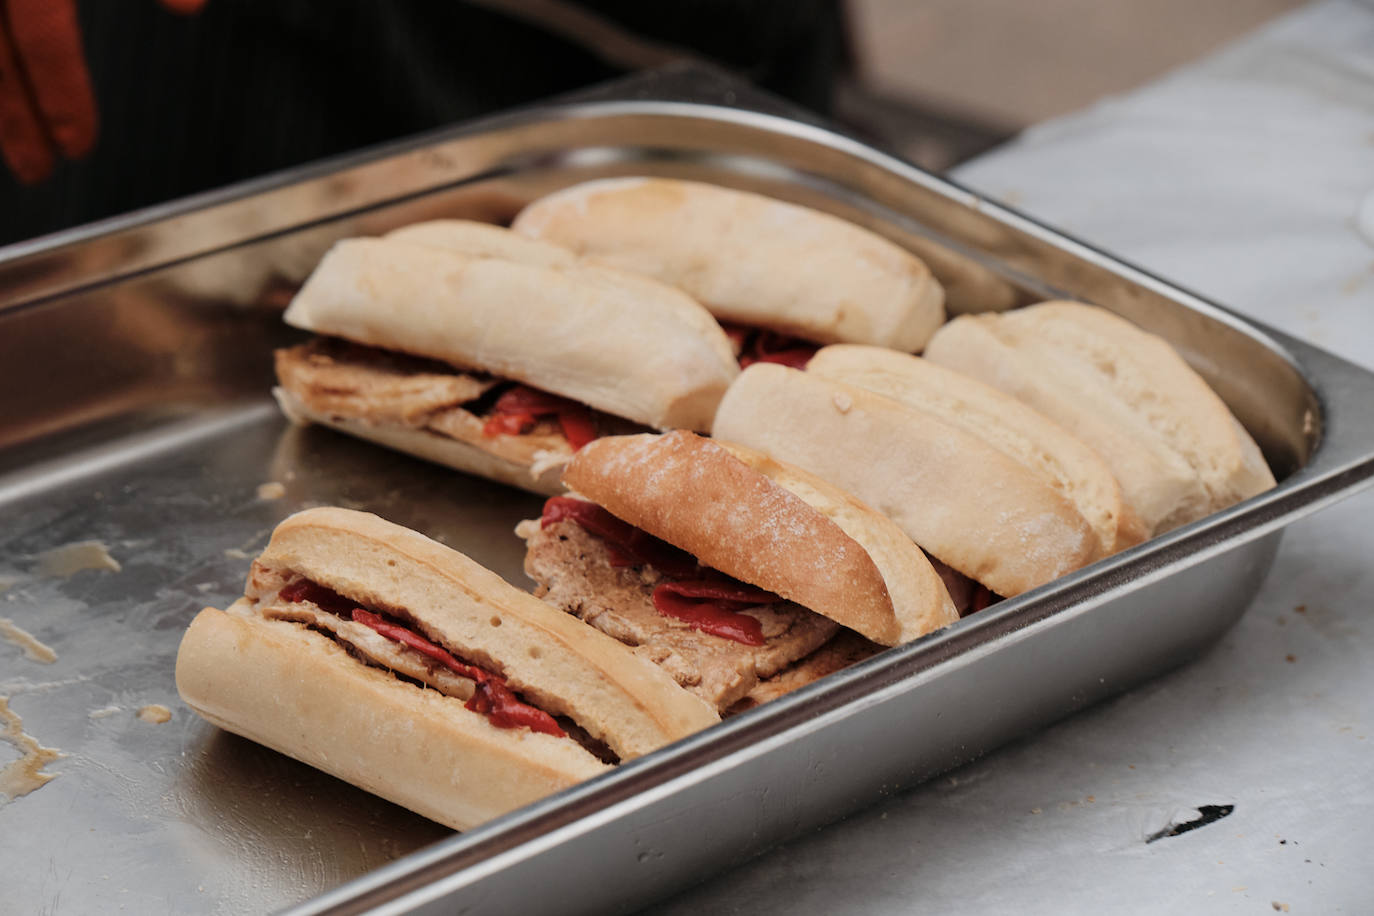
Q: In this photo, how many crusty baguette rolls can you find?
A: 6